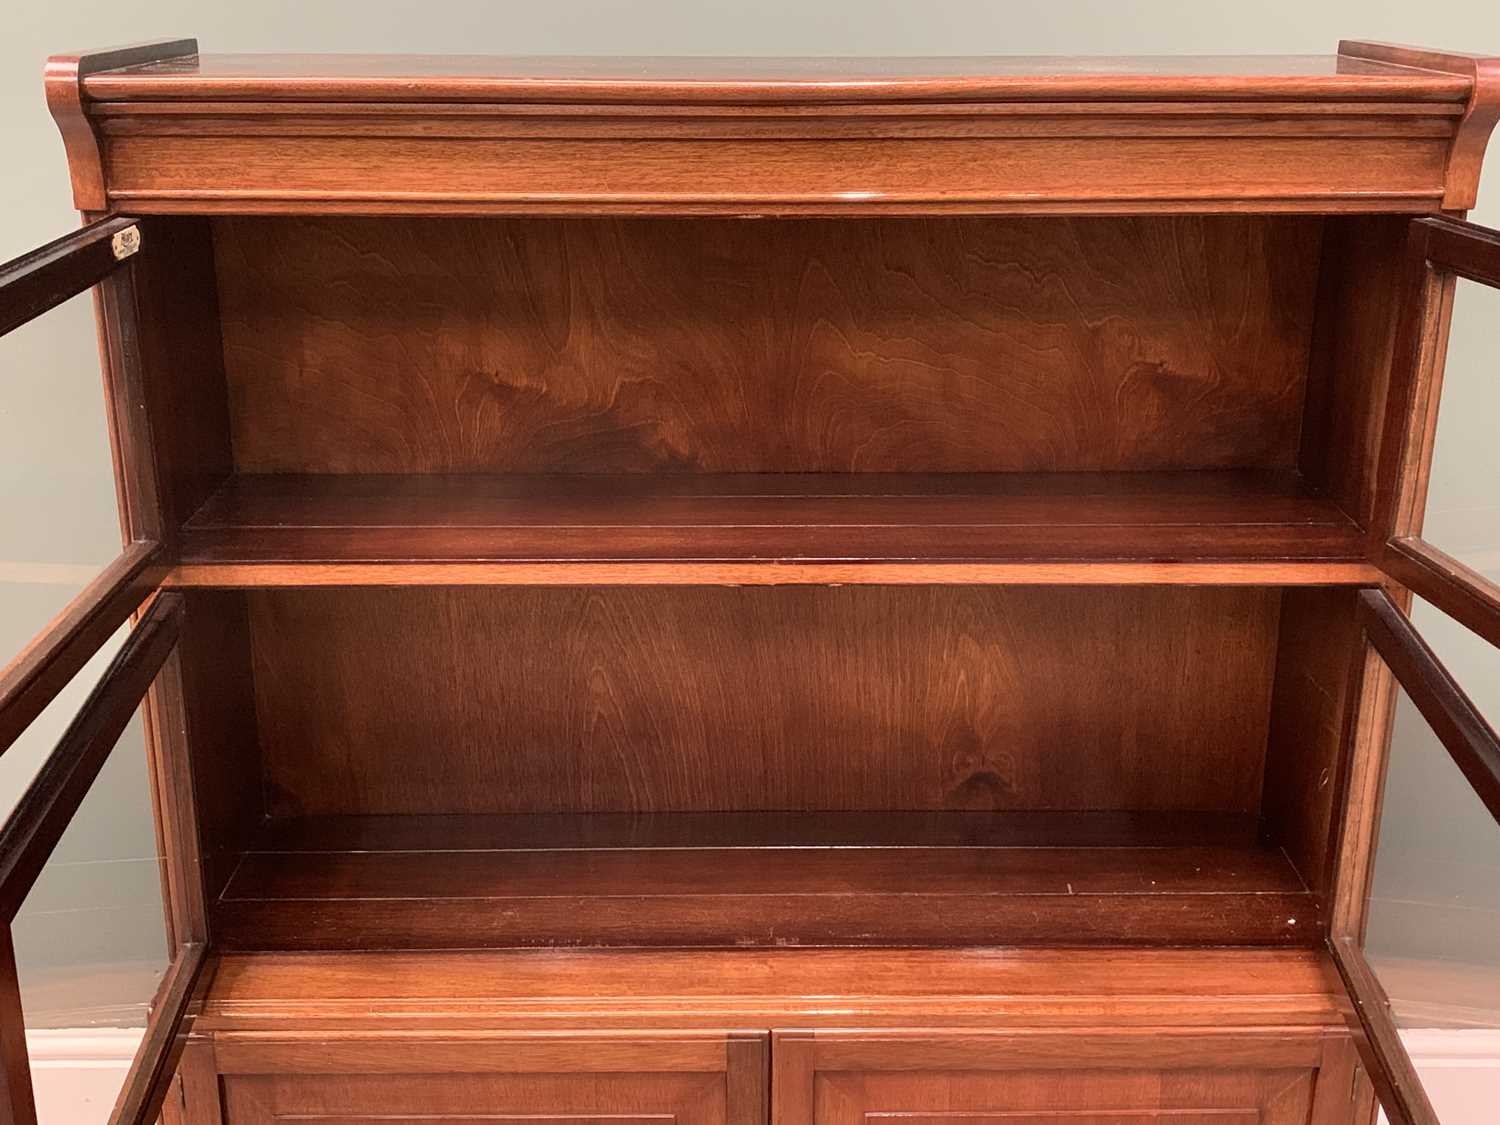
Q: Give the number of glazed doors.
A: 4